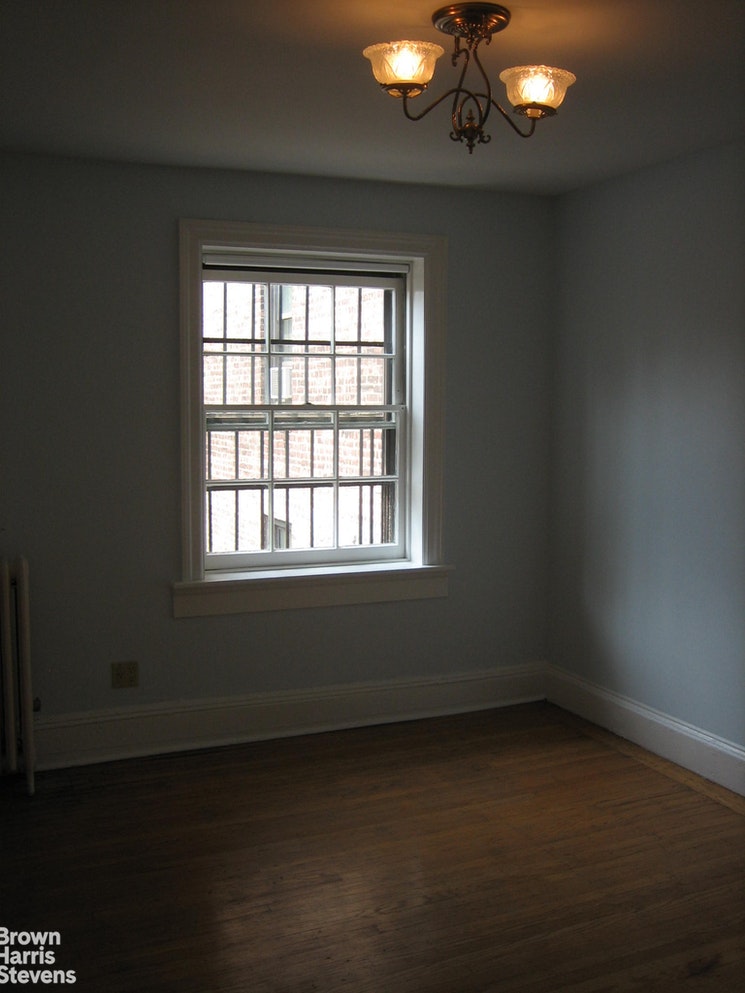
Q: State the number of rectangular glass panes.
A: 12